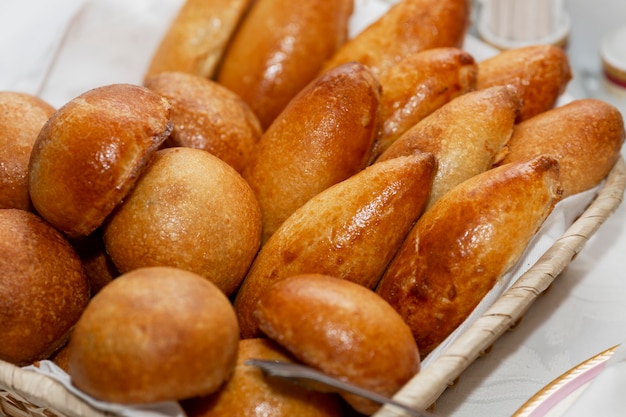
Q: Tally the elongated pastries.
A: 10